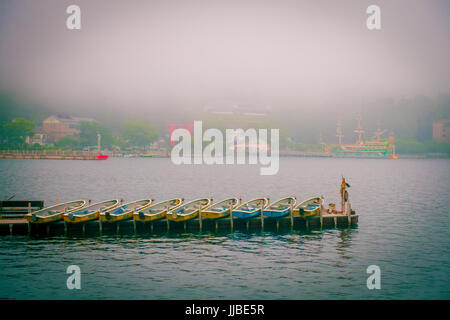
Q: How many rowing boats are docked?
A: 9